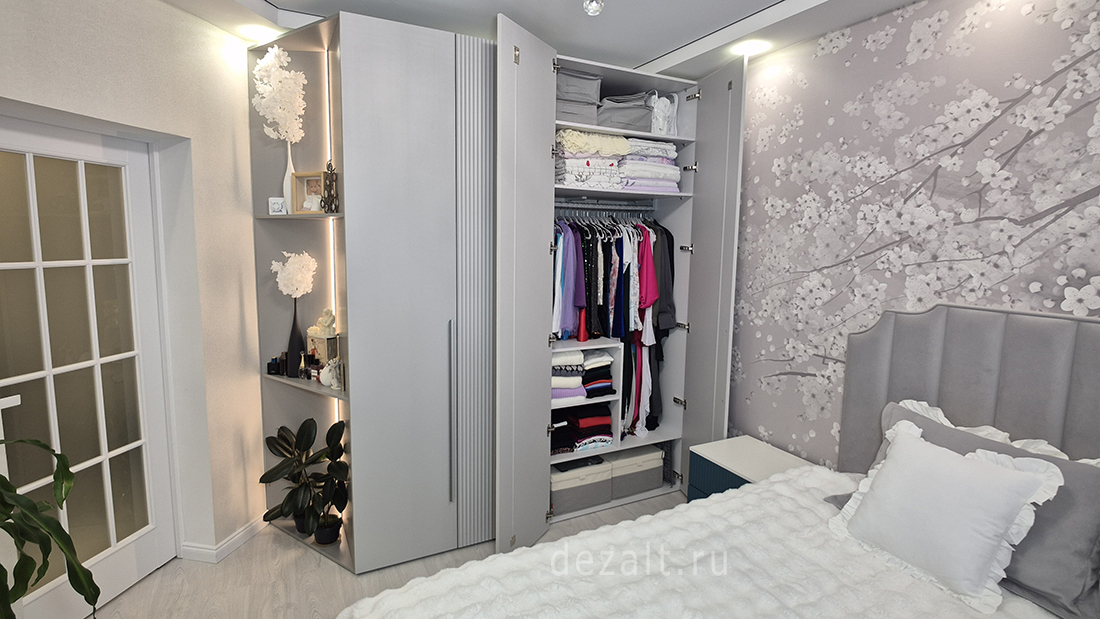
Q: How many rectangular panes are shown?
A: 12